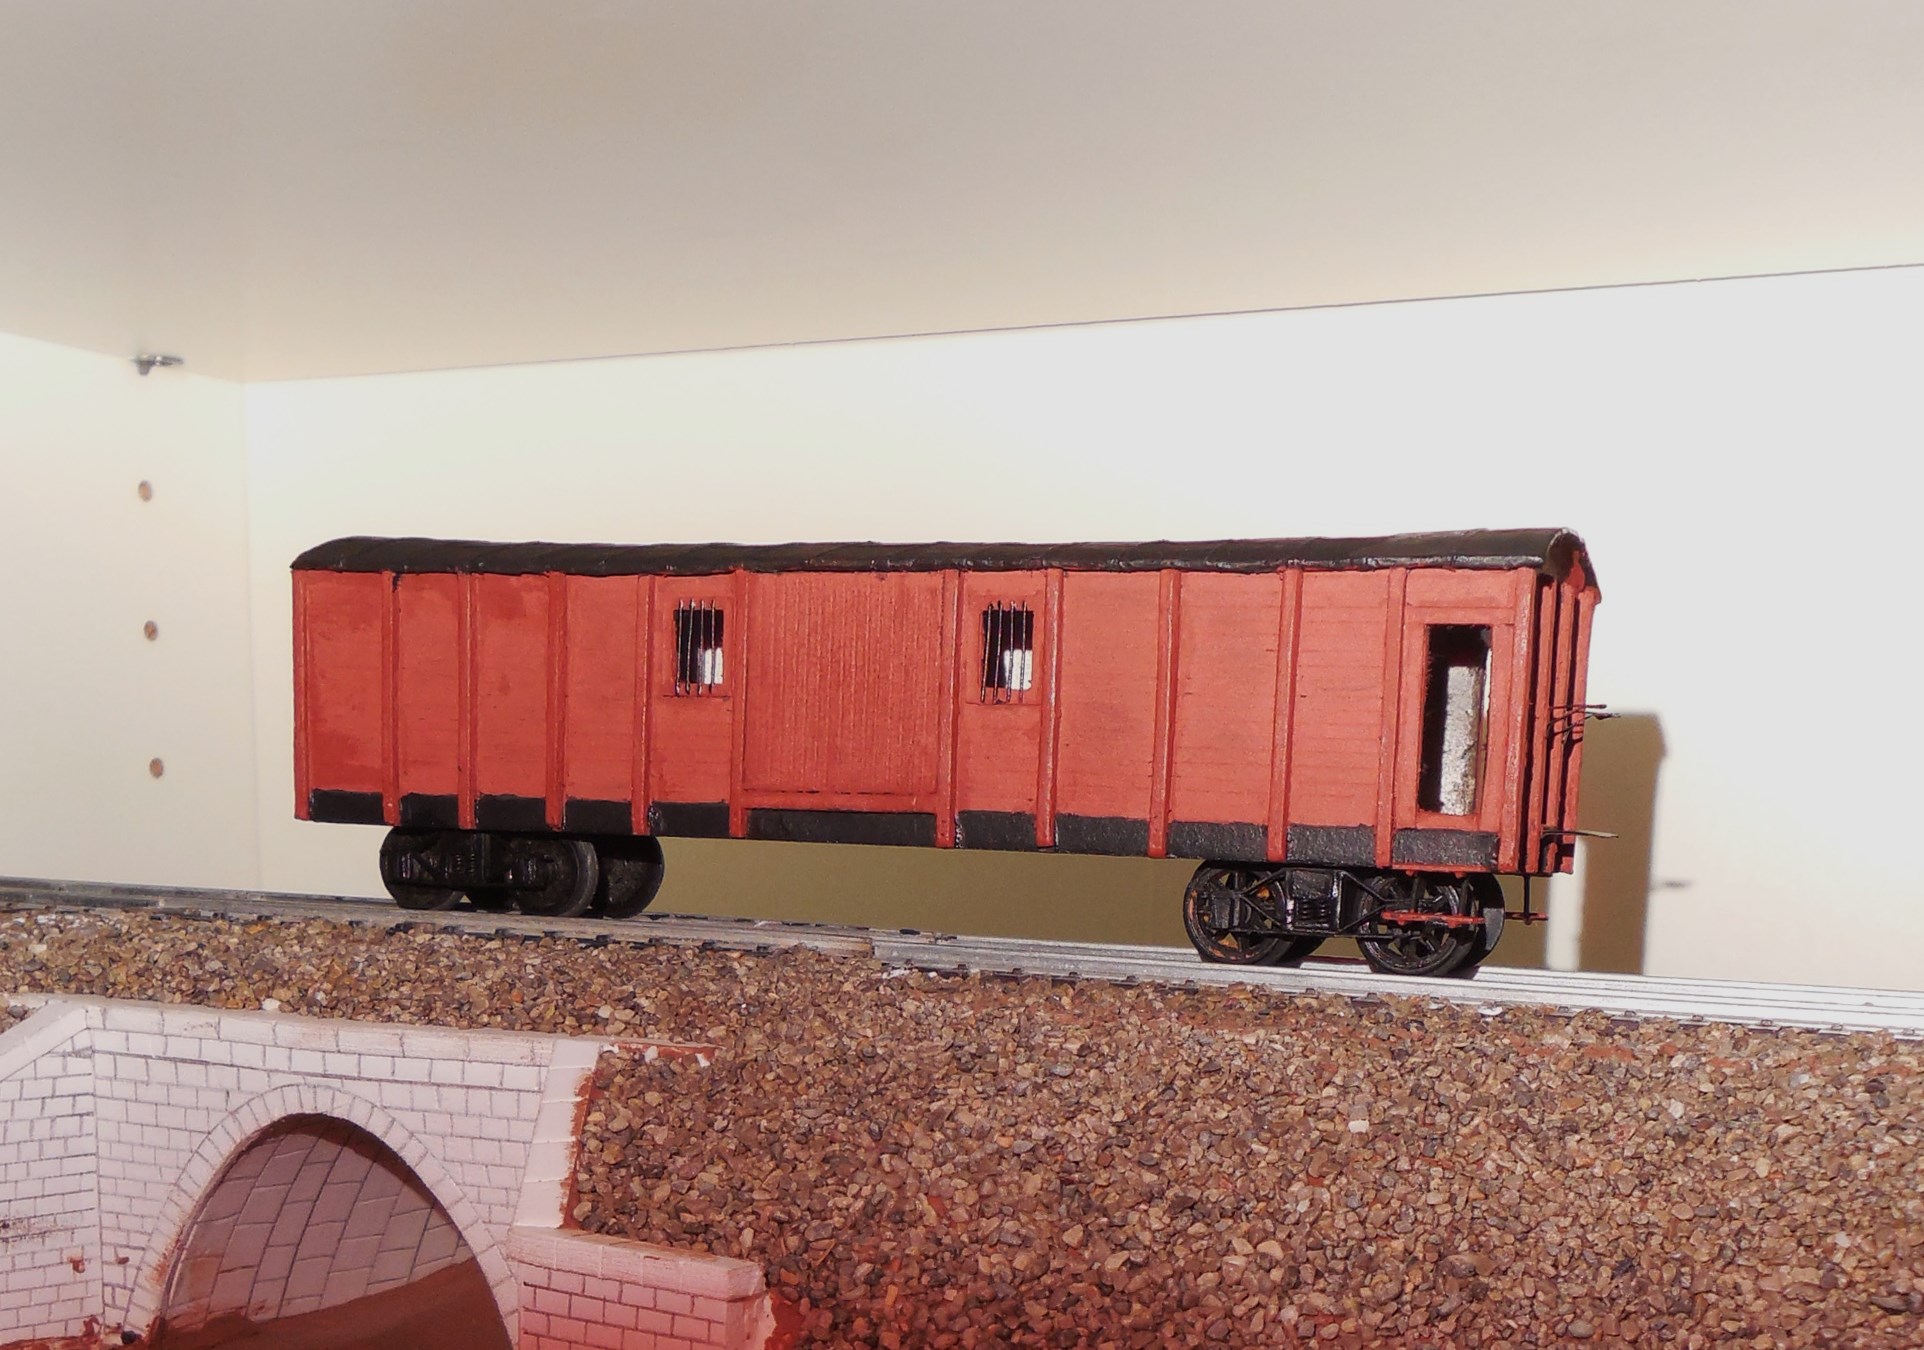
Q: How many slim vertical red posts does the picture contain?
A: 15